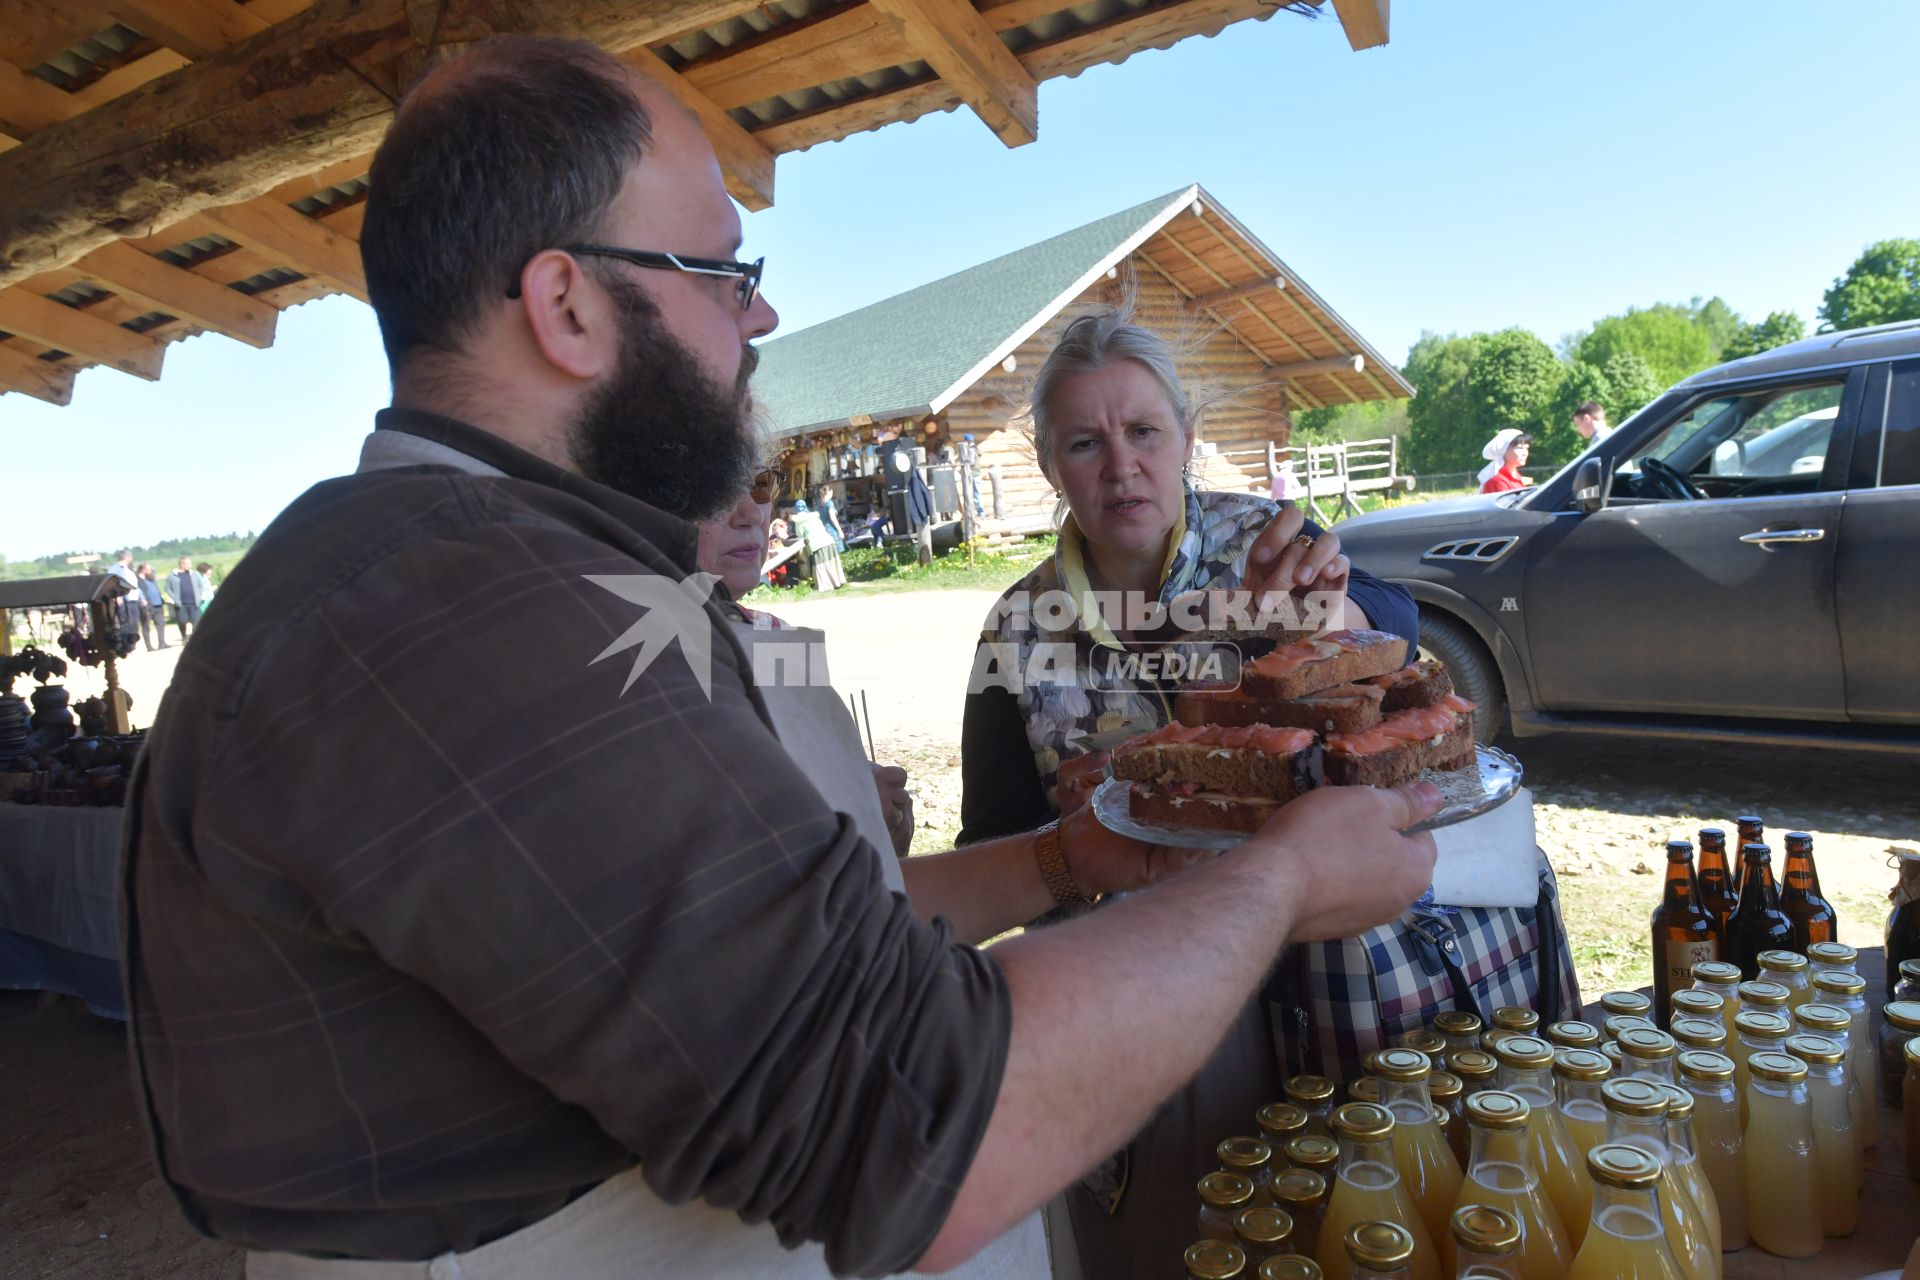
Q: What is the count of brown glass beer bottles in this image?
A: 5